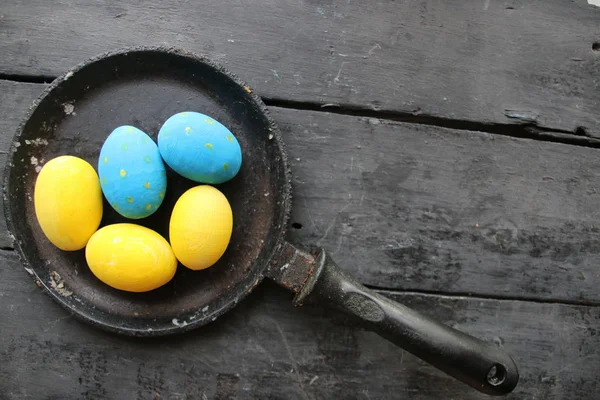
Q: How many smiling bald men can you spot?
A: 0